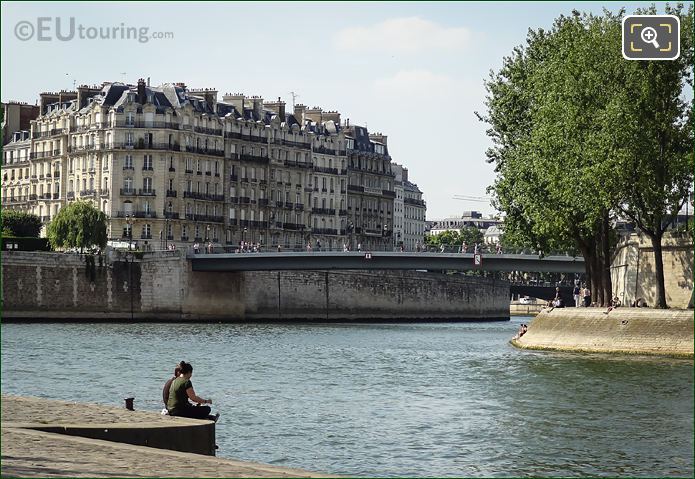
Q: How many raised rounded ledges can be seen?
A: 2